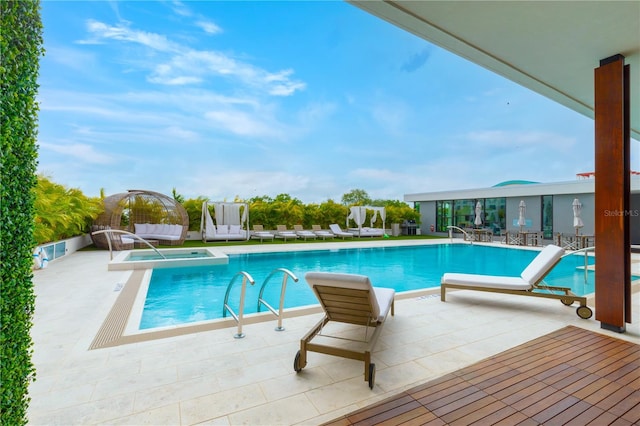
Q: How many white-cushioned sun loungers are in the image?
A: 7